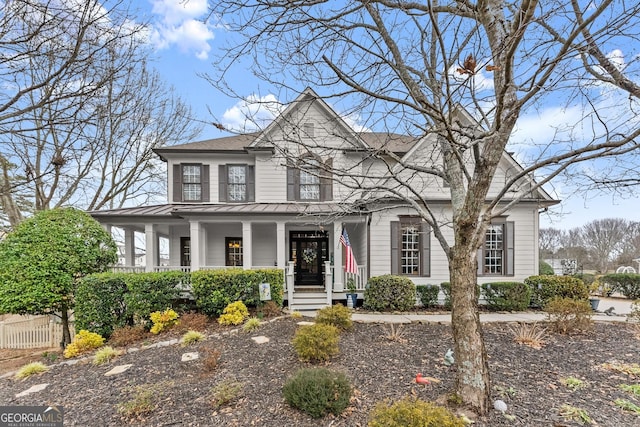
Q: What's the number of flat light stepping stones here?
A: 5